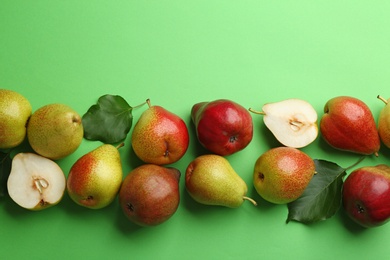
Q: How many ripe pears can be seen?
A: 13